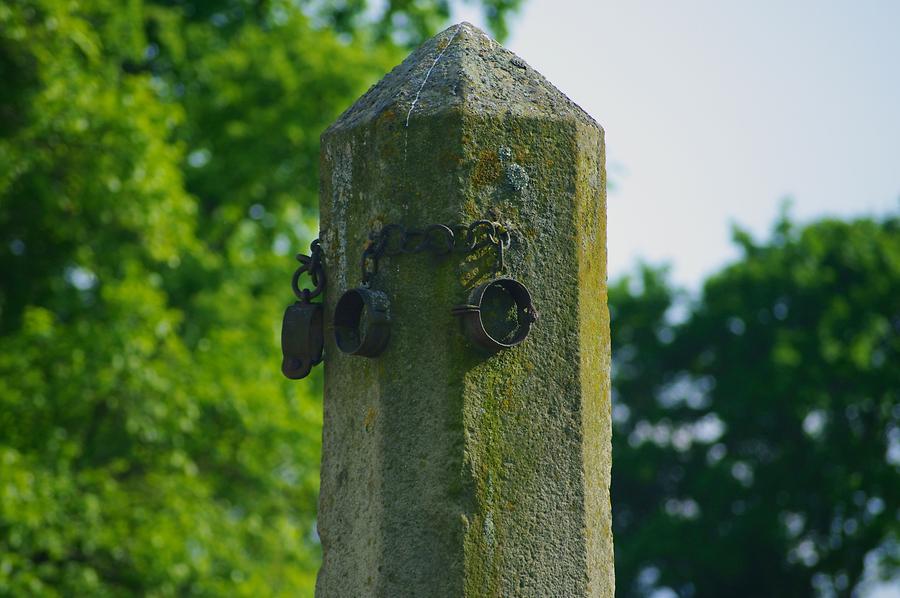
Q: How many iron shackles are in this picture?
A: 3